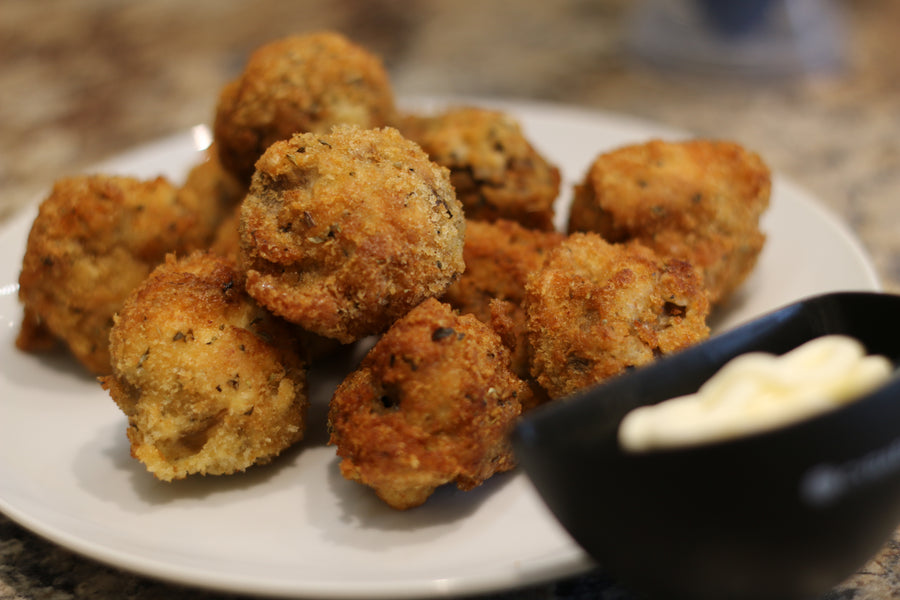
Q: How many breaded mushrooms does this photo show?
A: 10